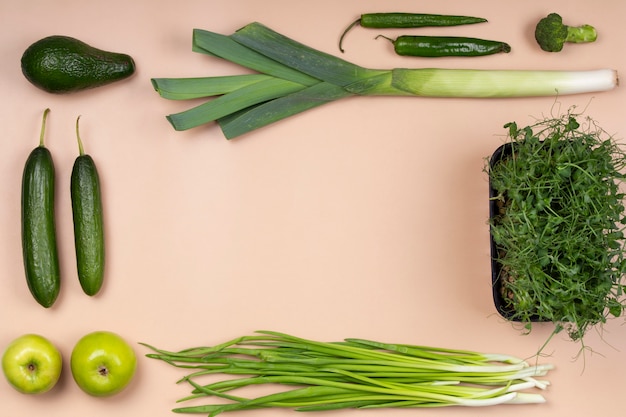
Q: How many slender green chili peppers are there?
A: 2